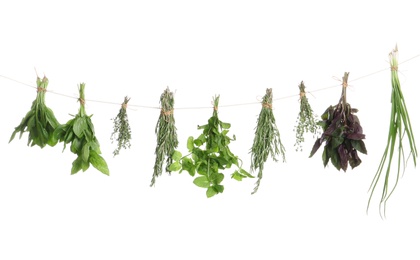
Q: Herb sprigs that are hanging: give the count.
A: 9